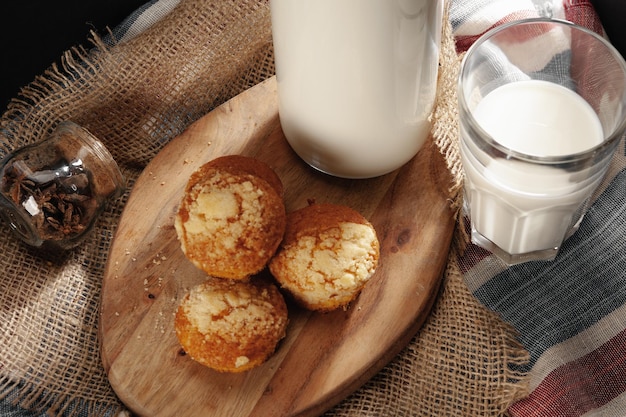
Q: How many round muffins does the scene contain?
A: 3